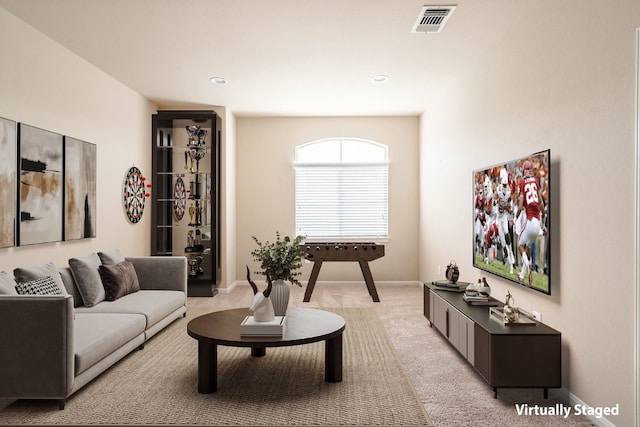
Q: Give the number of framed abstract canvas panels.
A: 3